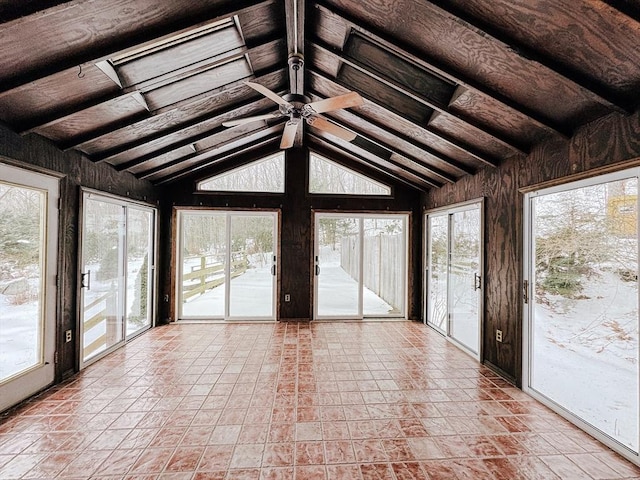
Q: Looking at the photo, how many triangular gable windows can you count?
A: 2